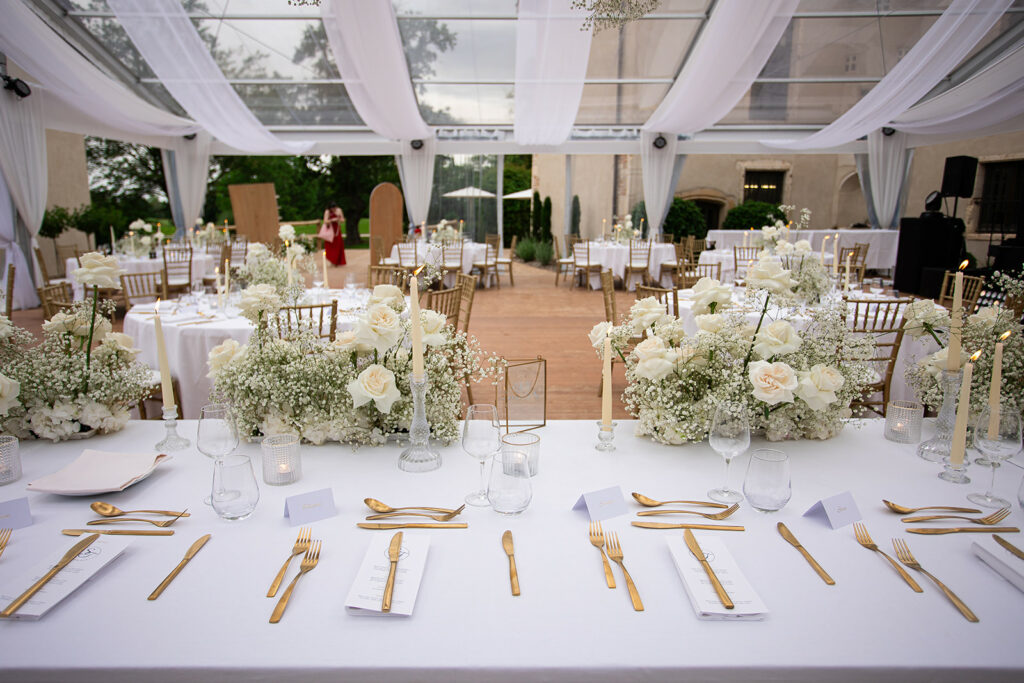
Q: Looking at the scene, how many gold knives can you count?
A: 11